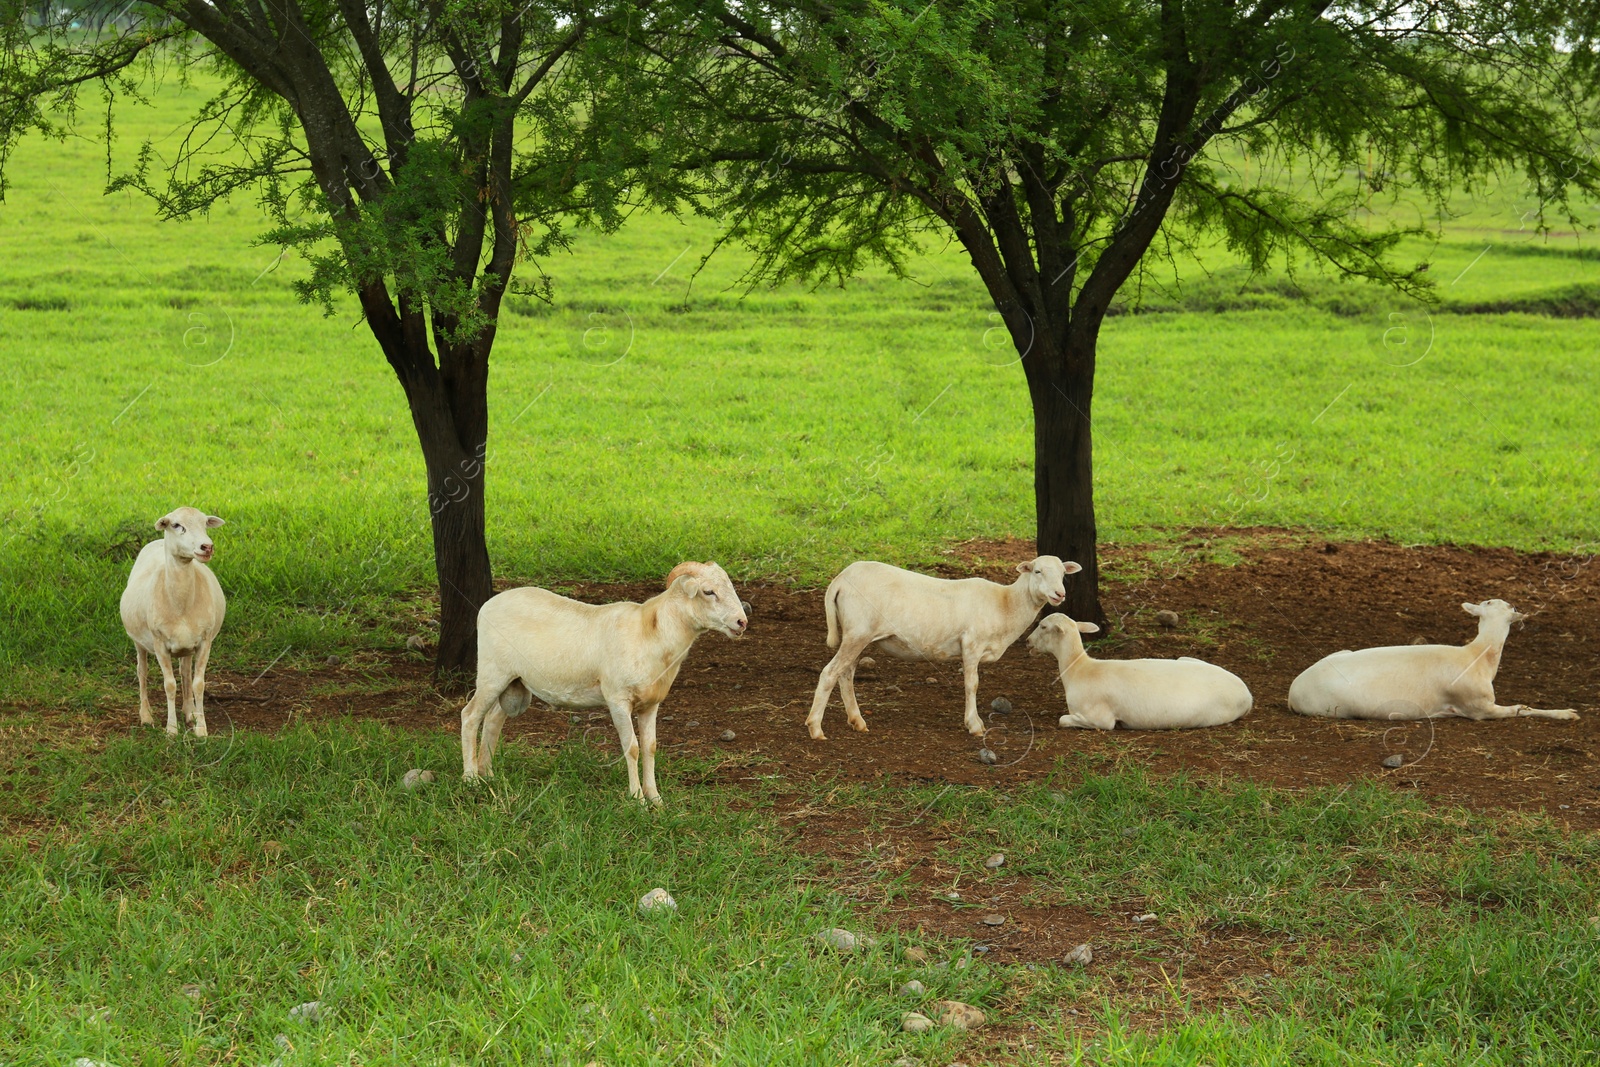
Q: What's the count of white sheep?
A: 5